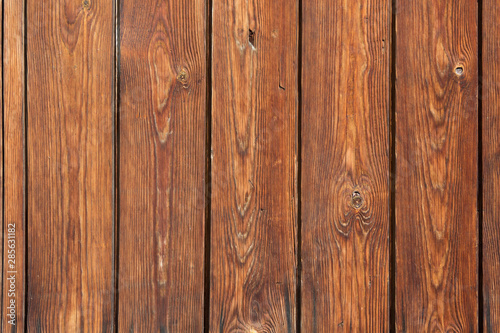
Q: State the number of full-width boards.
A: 5